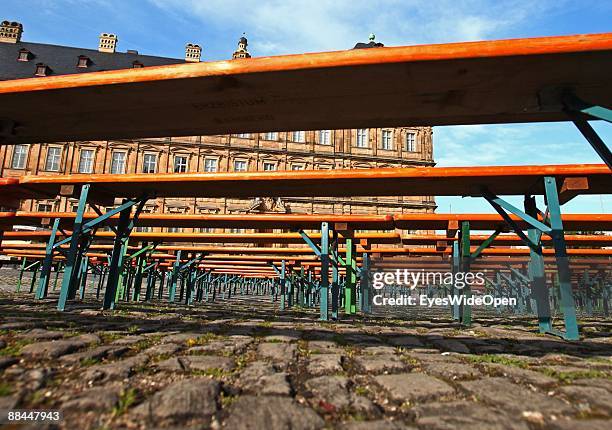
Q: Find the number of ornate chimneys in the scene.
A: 3